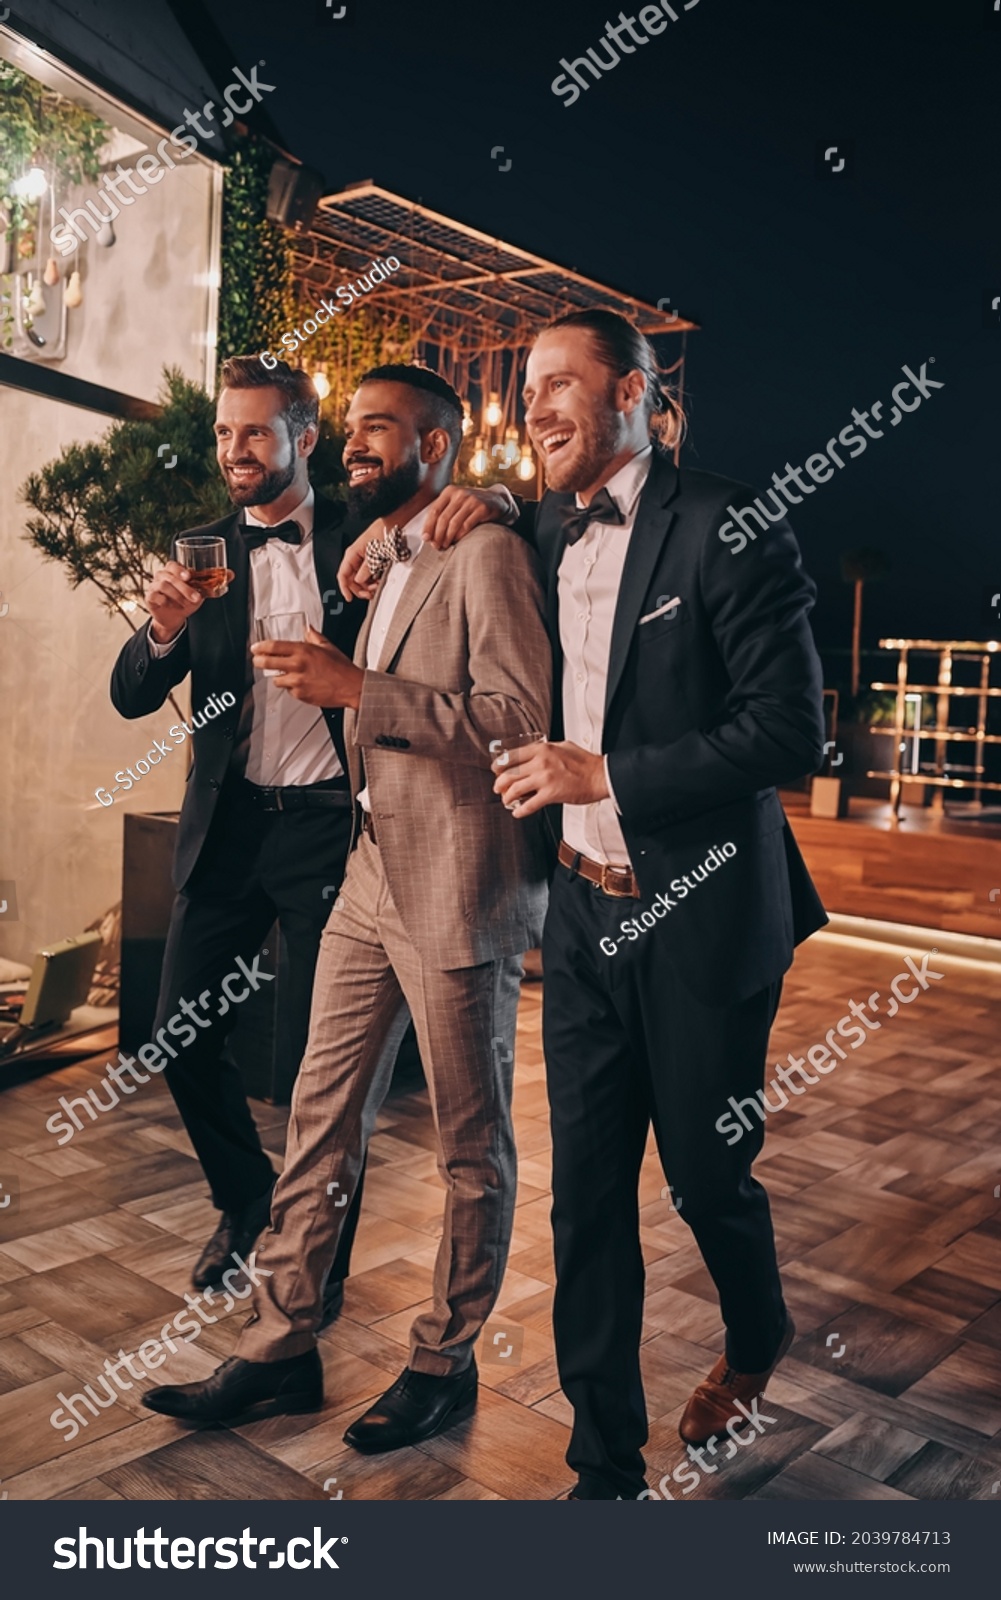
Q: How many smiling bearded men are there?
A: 3